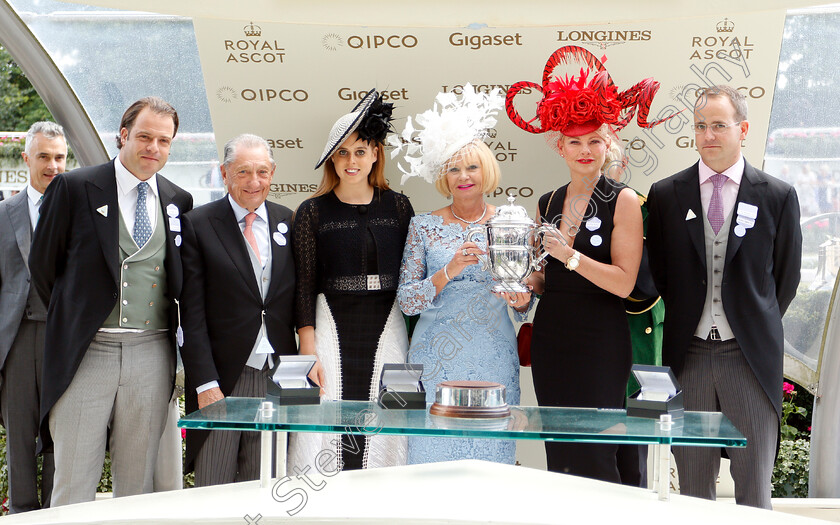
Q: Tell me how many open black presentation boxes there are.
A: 3